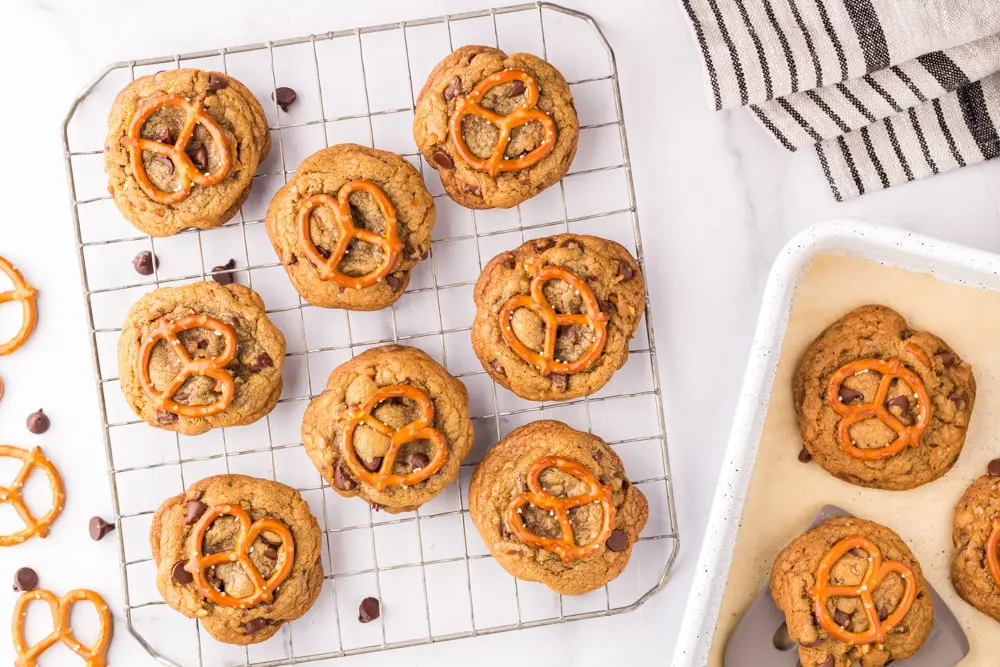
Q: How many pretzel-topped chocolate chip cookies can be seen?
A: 11